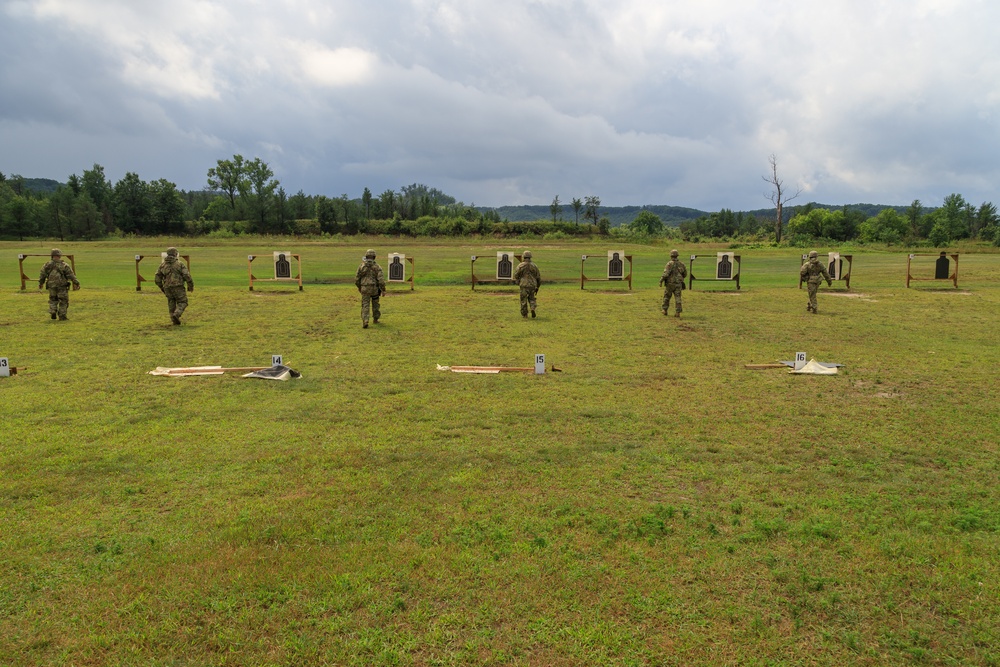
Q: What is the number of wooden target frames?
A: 9